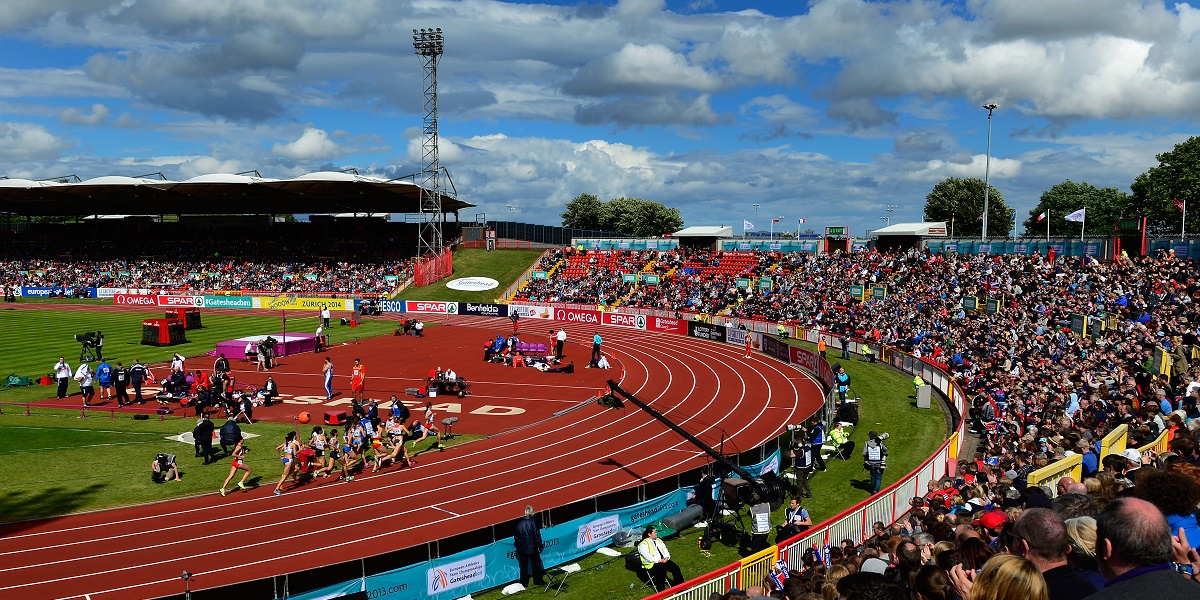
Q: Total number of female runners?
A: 11